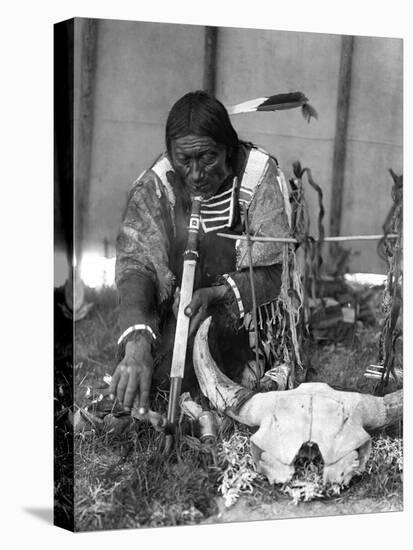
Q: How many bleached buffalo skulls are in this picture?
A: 1